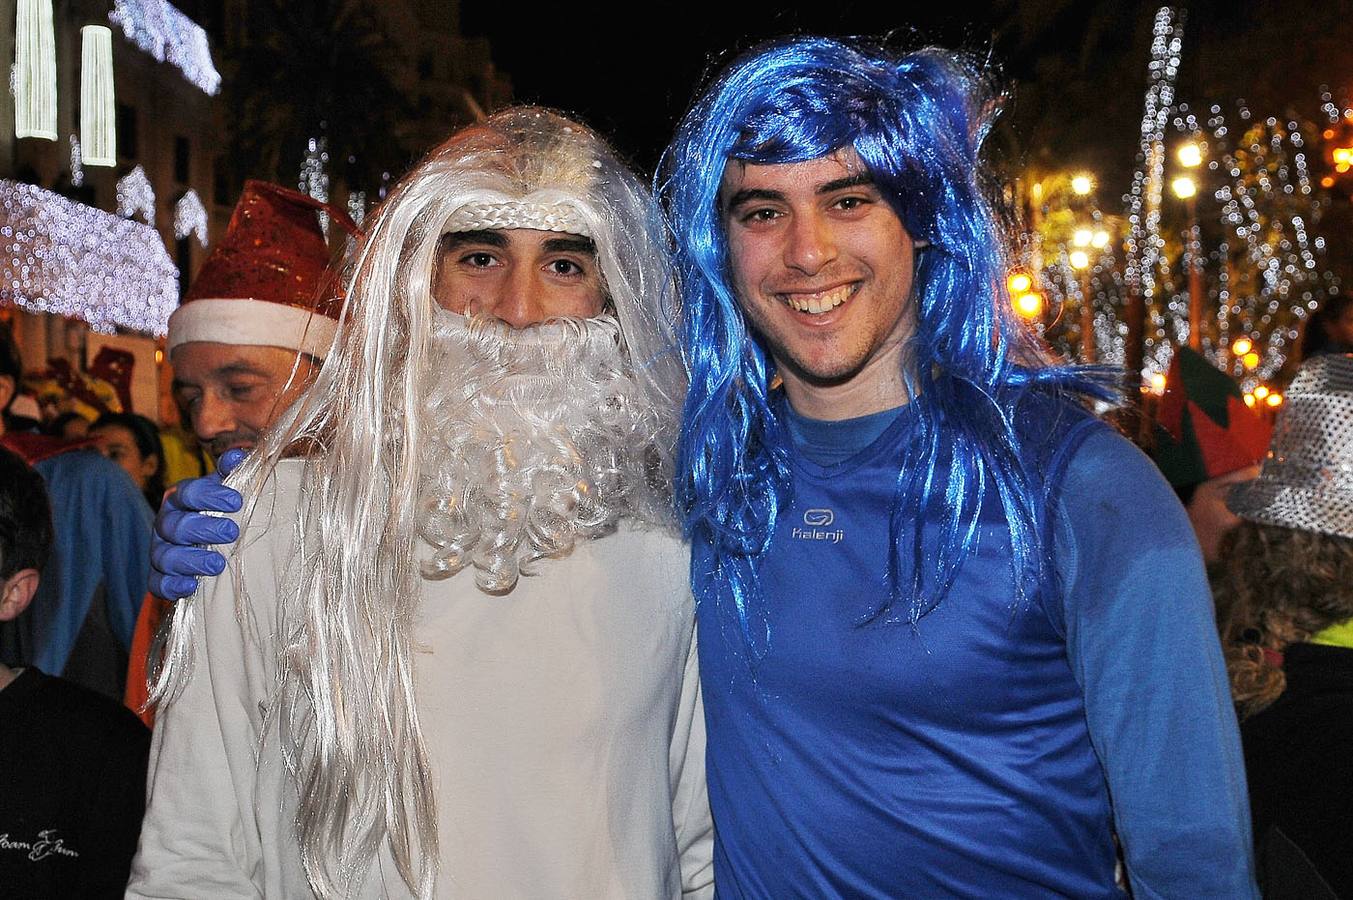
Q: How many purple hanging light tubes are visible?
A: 0